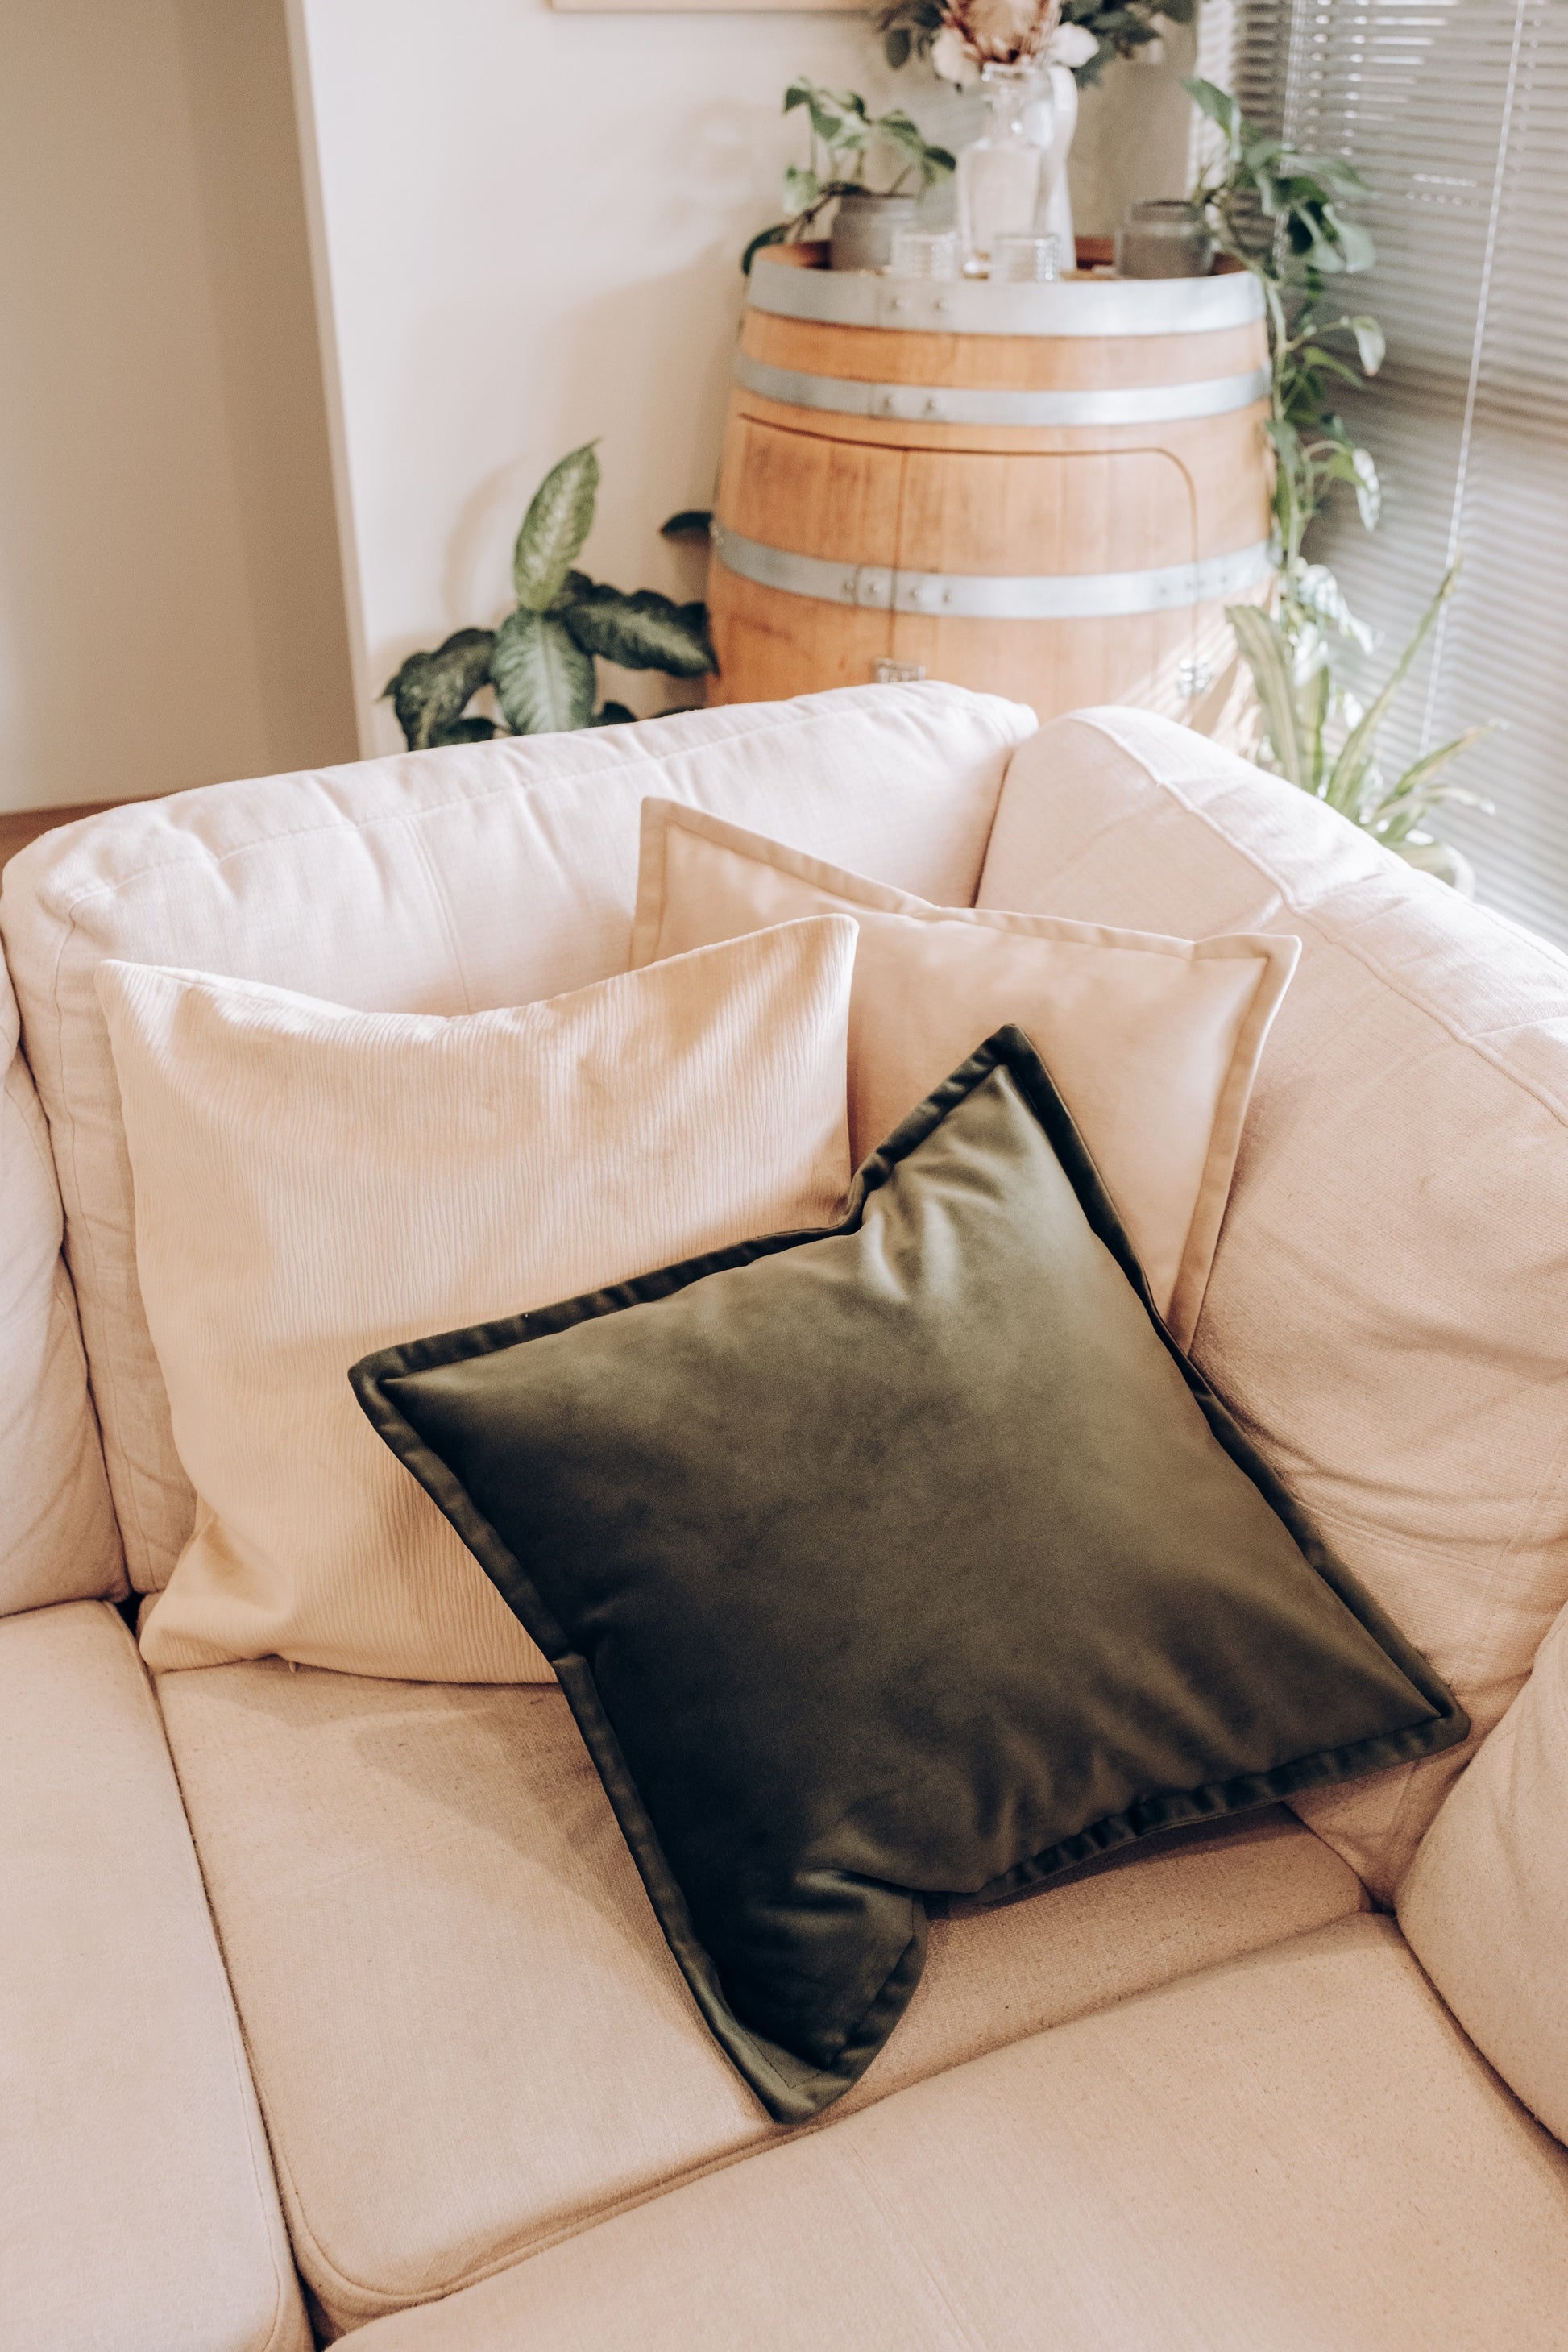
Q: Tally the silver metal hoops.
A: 3